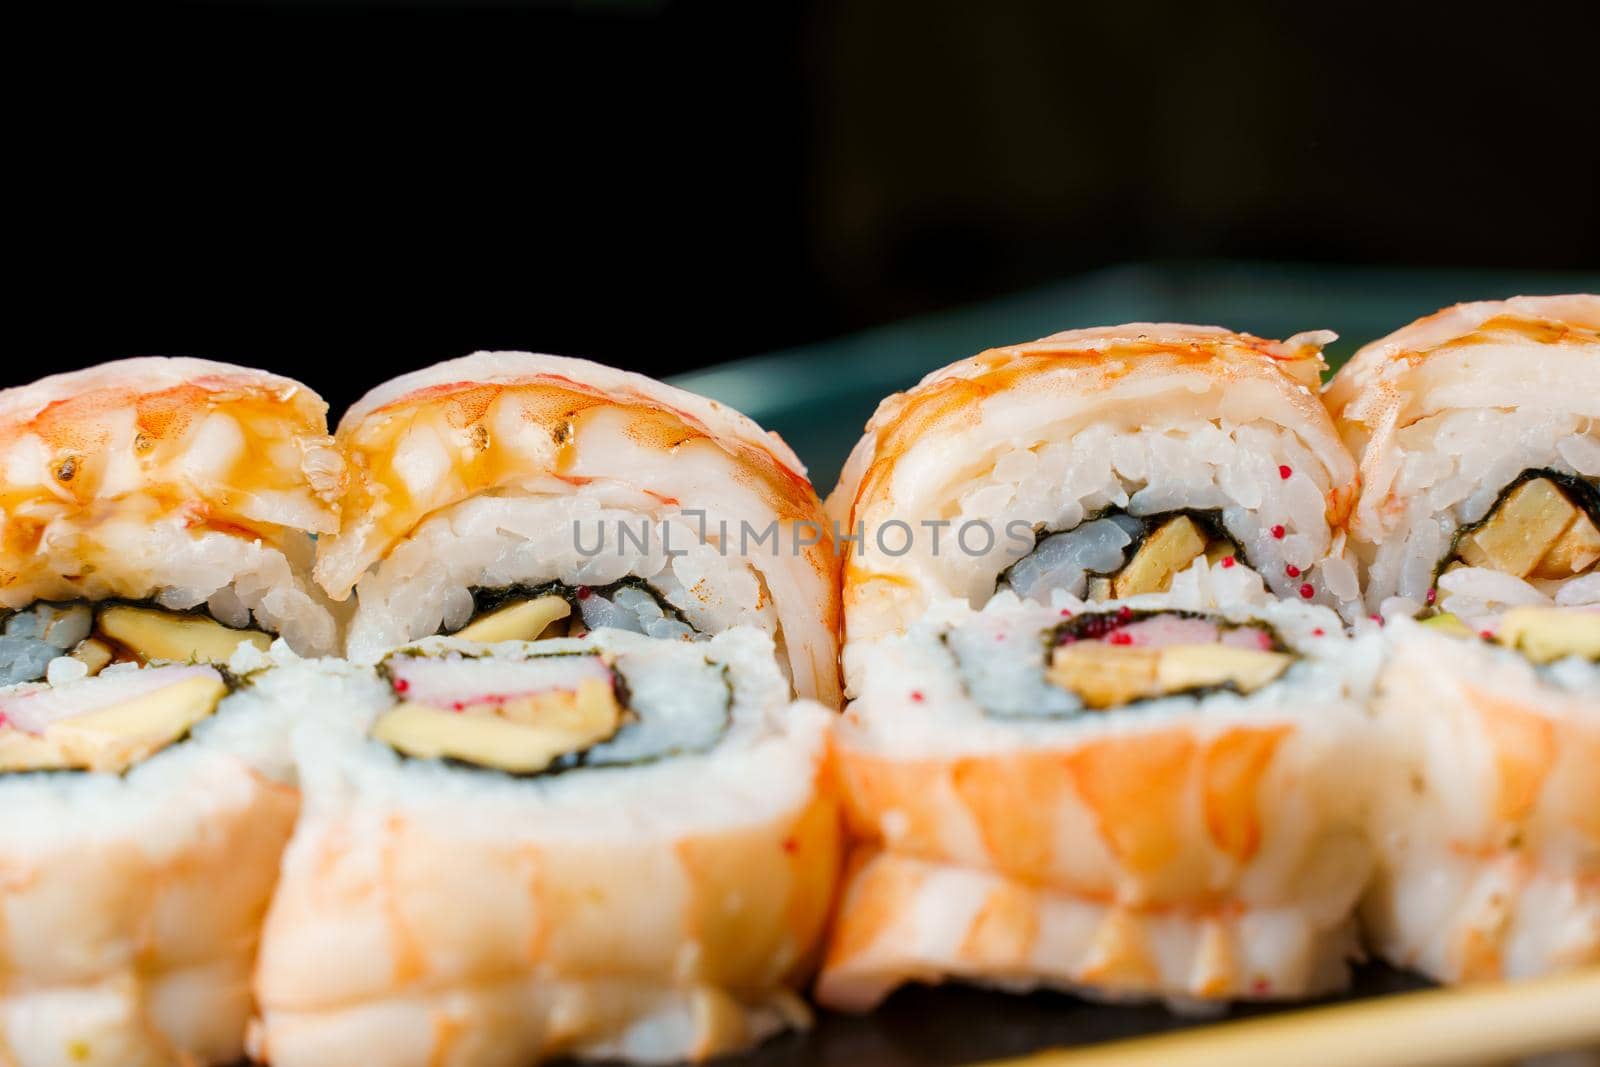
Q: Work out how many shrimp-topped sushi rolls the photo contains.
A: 8